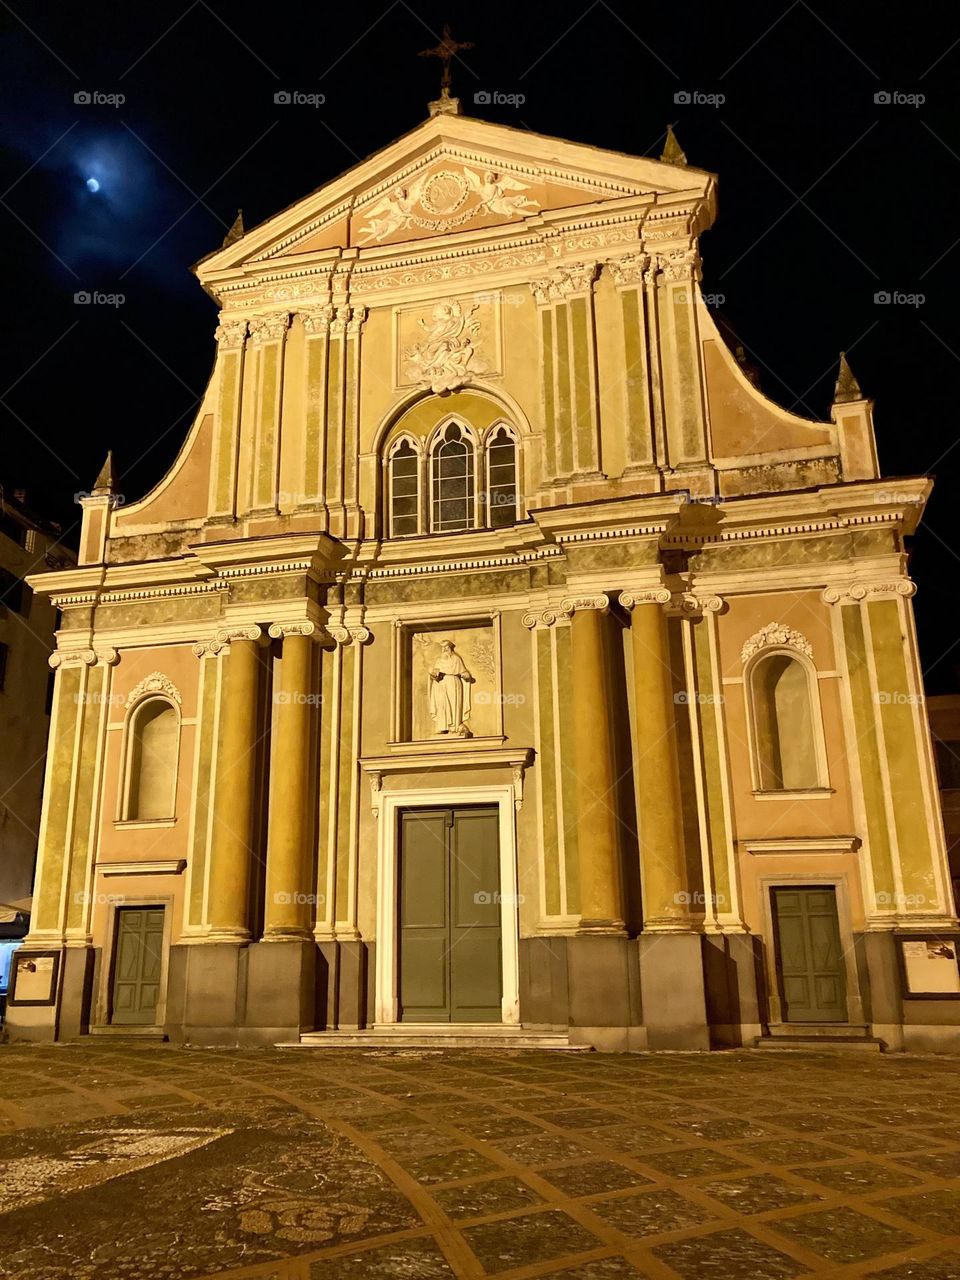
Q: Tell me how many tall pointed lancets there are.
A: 3